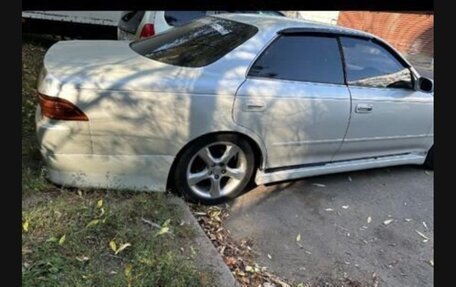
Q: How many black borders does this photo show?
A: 3